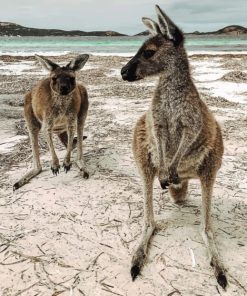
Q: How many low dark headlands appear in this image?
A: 2